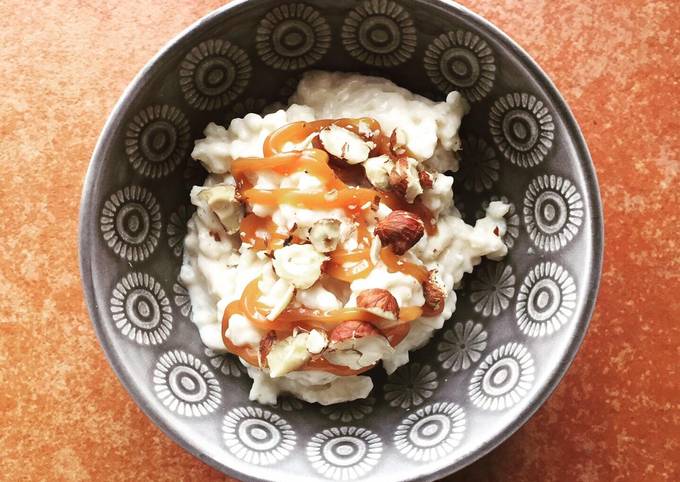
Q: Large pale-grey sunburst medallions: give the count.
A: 15